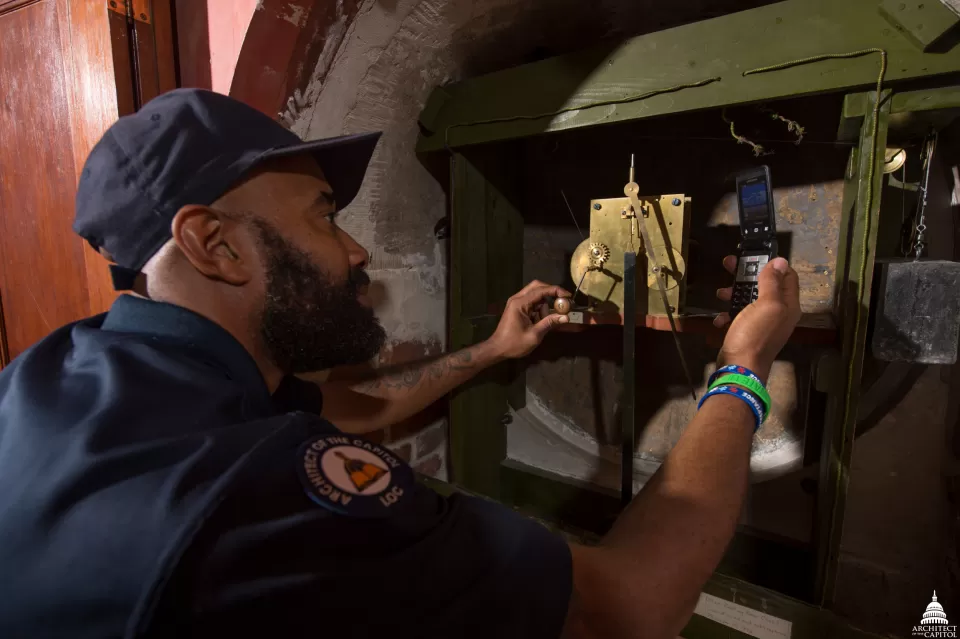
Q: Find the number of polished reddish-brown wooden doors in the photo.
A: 1